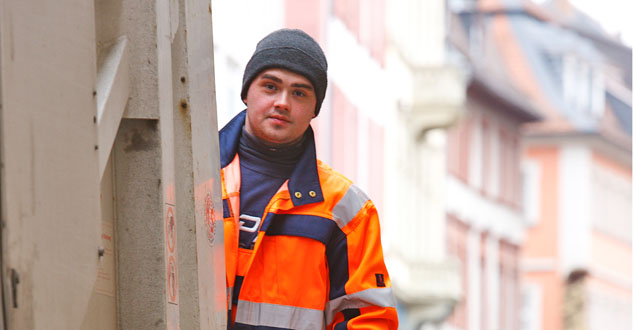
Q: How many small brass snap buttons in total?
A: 2